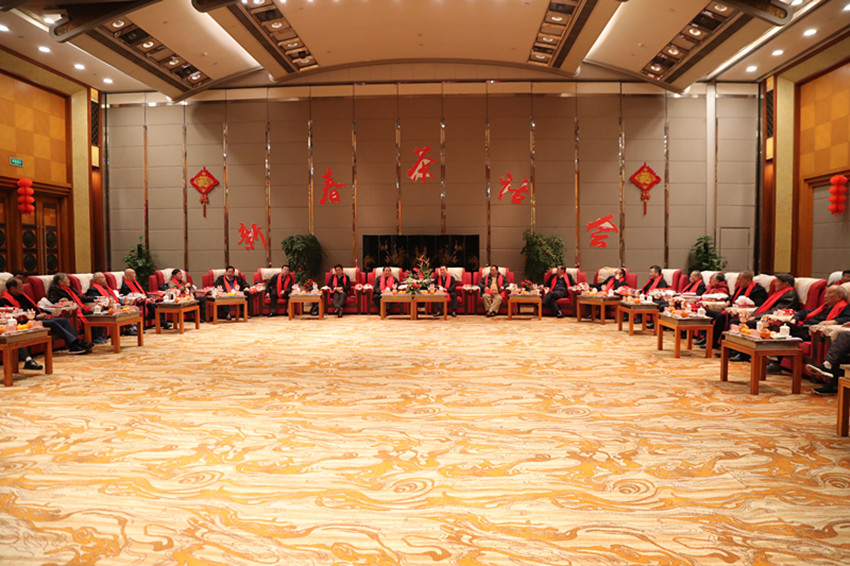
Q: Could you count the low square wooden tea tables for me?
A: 13